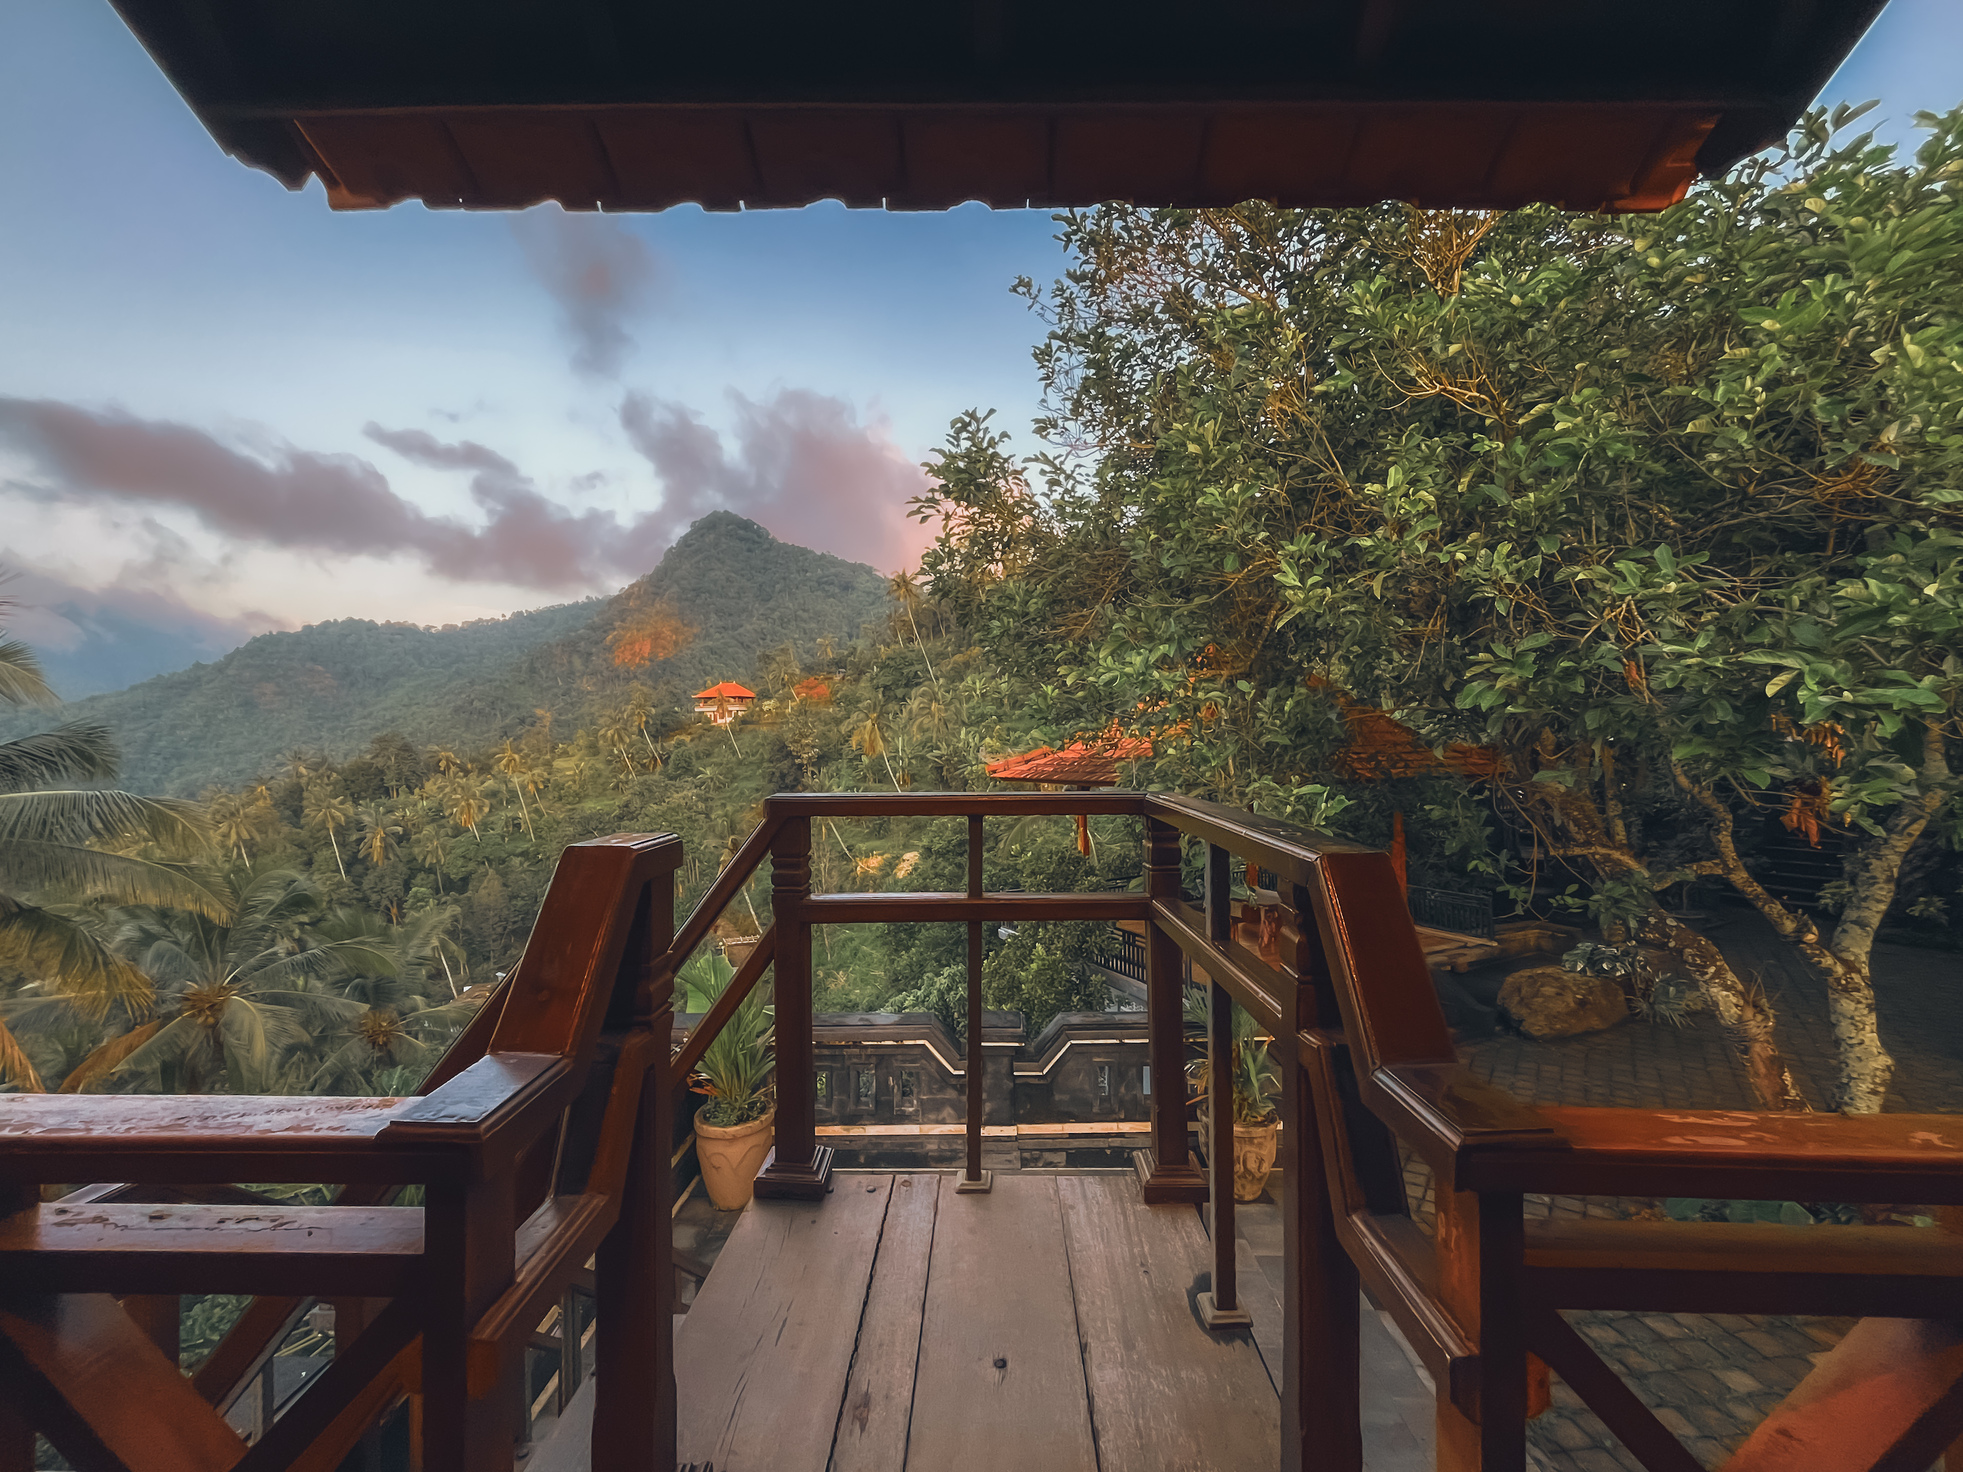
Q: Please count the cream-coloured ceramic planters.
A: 2